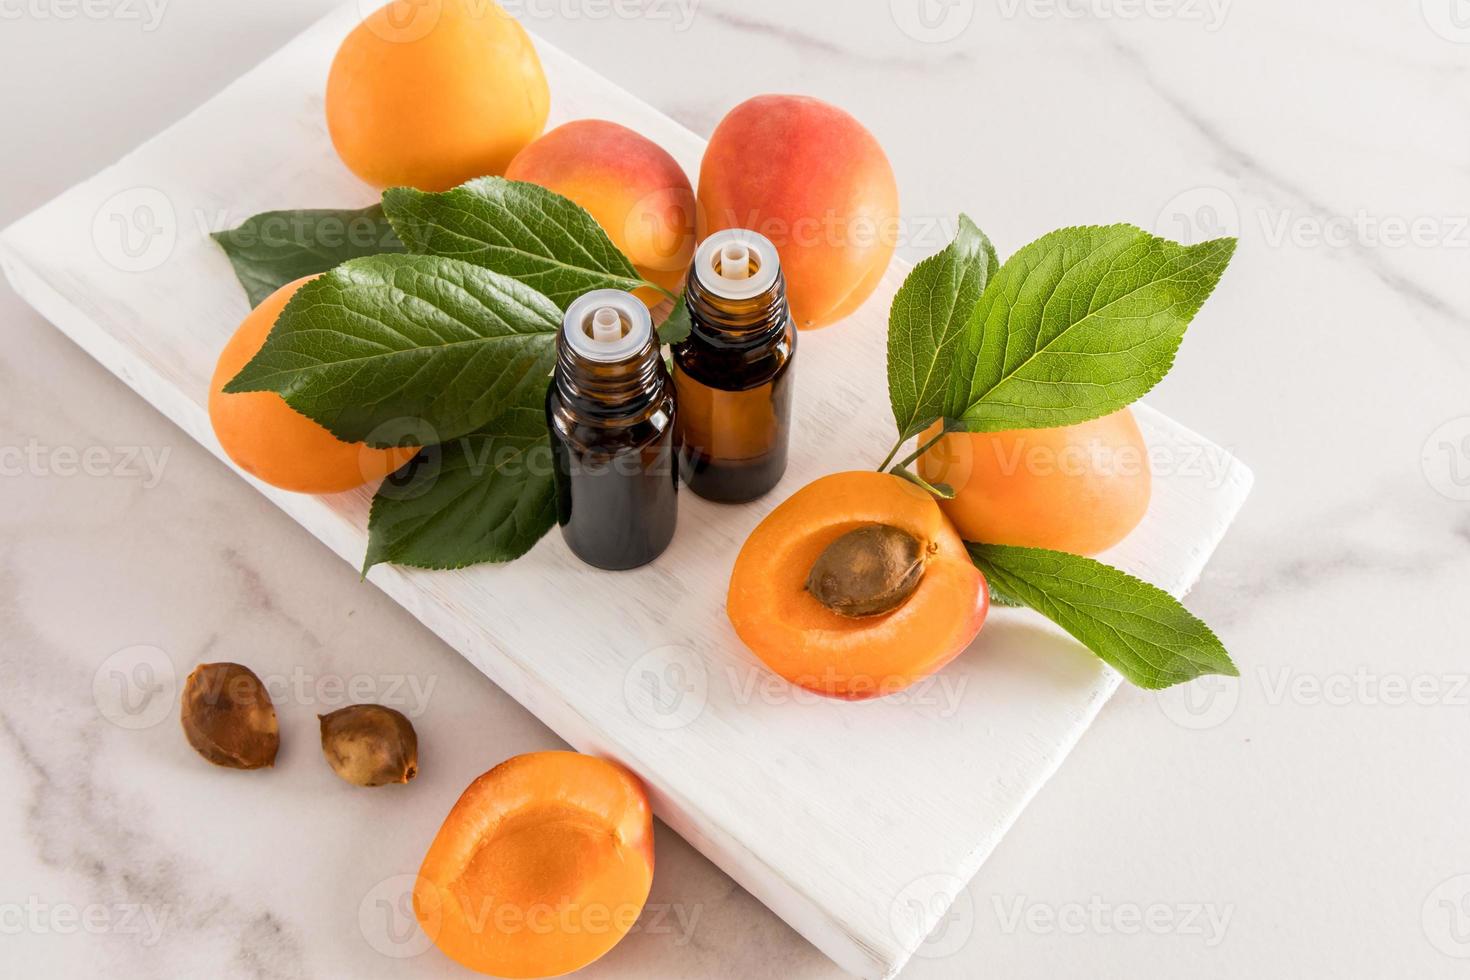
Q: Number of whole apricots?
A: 5